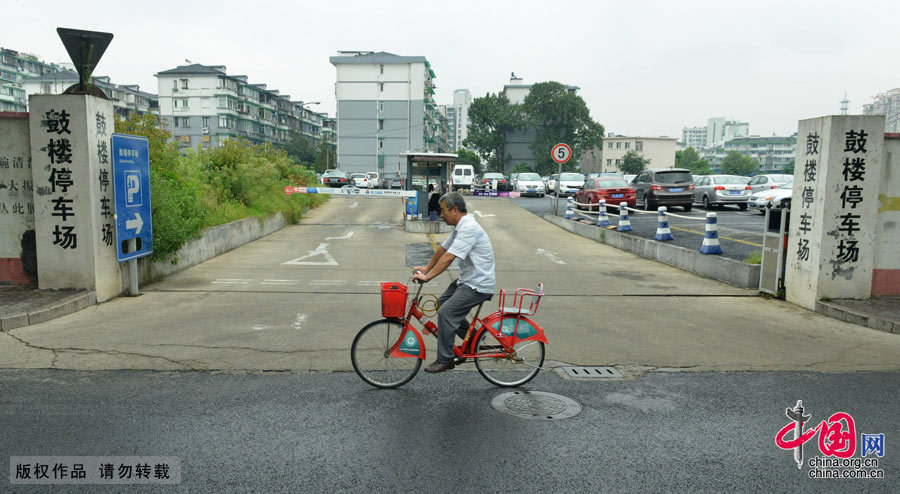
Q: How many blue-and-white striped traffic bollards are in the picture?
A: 5